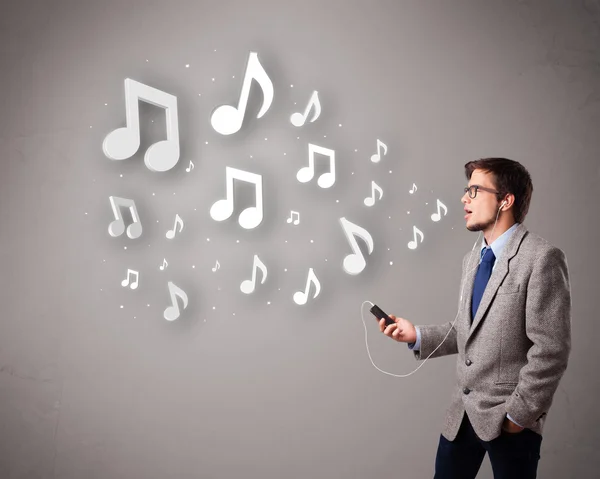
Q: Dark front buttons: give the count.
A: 2